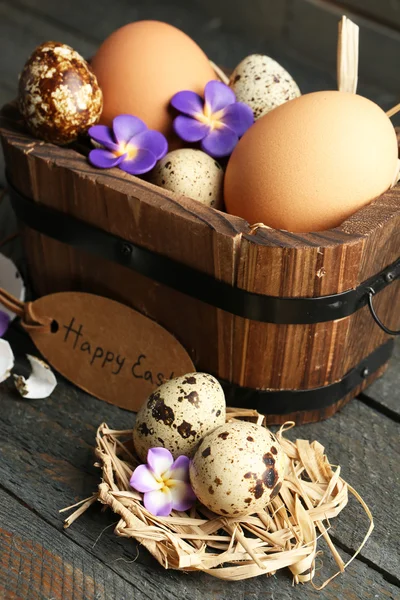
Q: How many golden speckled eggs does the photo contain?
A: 1